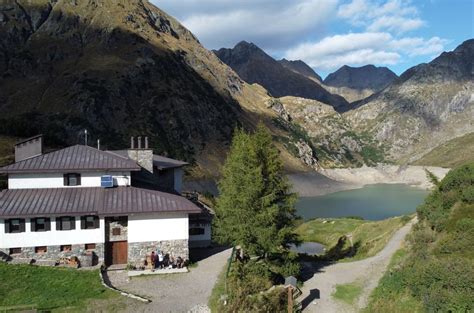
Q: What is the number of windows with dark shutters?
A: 5